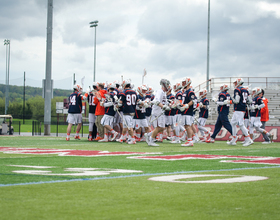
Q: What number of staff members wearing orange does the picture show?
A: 2